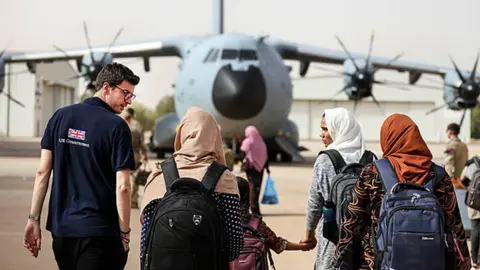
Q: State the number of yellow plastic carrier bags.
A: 0